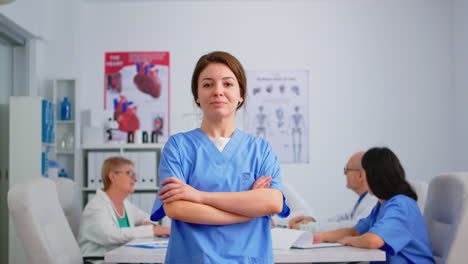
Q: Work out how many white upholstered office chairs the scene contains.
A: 4